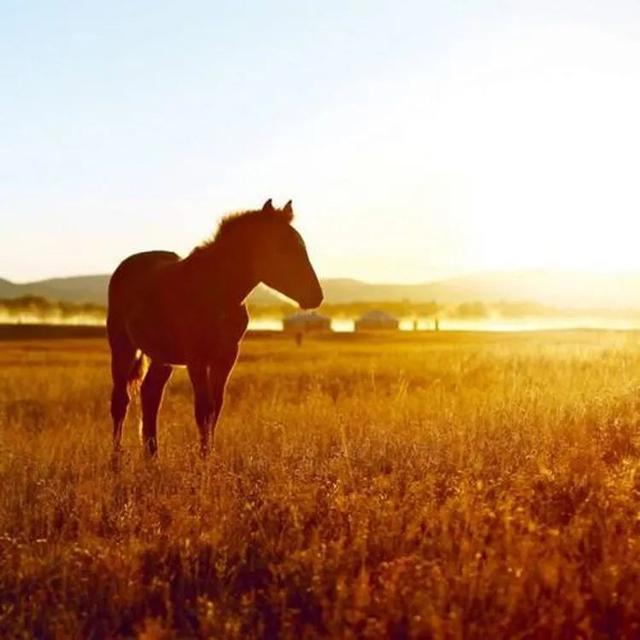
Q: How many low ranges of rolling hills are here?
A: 1